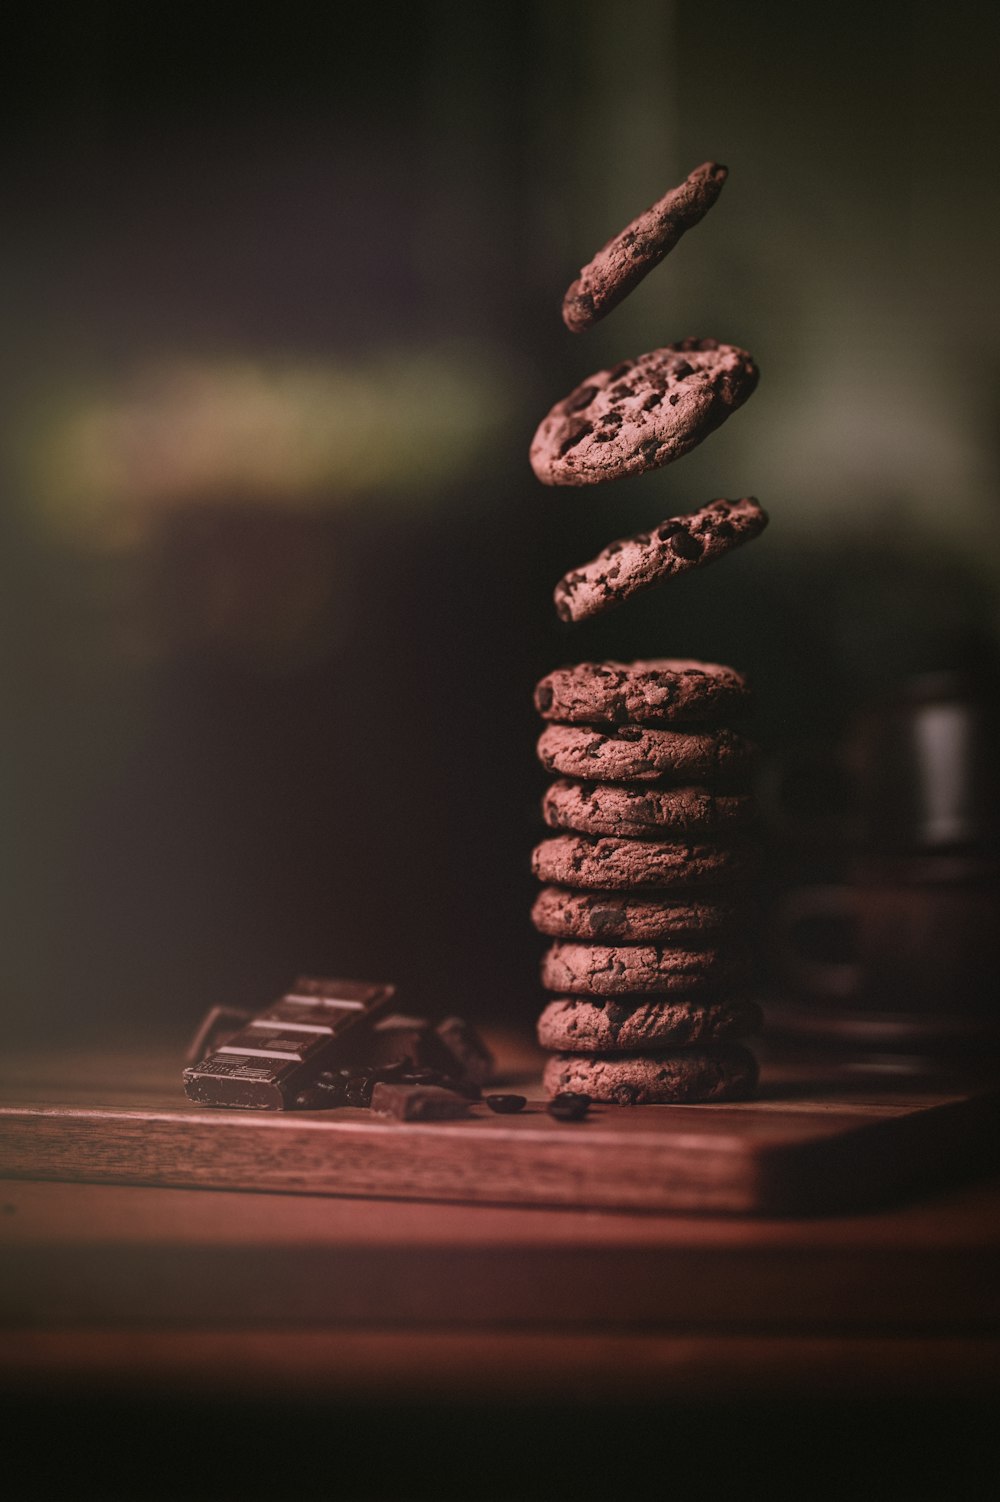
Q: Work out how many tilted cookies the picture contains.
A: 3